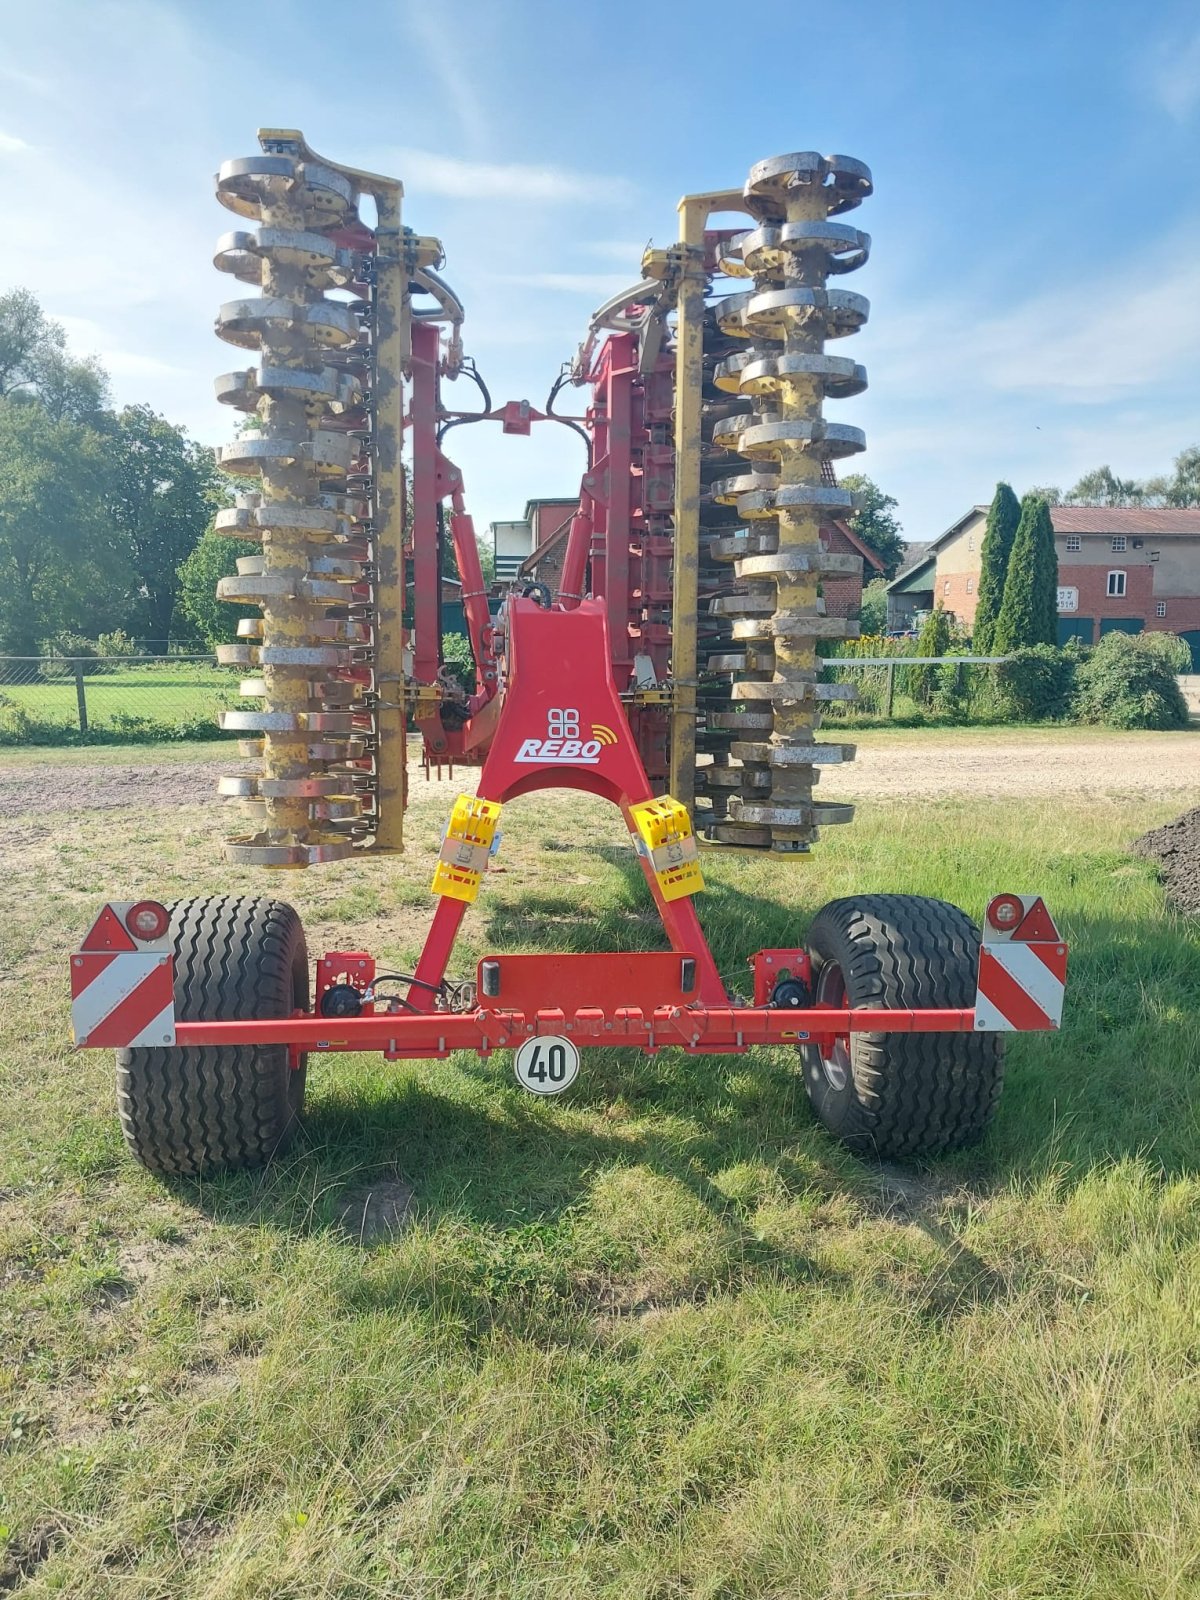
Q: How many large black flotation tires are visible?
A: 2